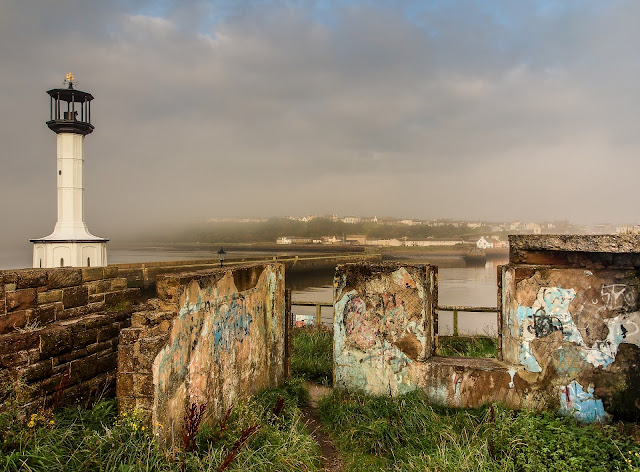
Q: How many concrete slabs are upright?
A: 3